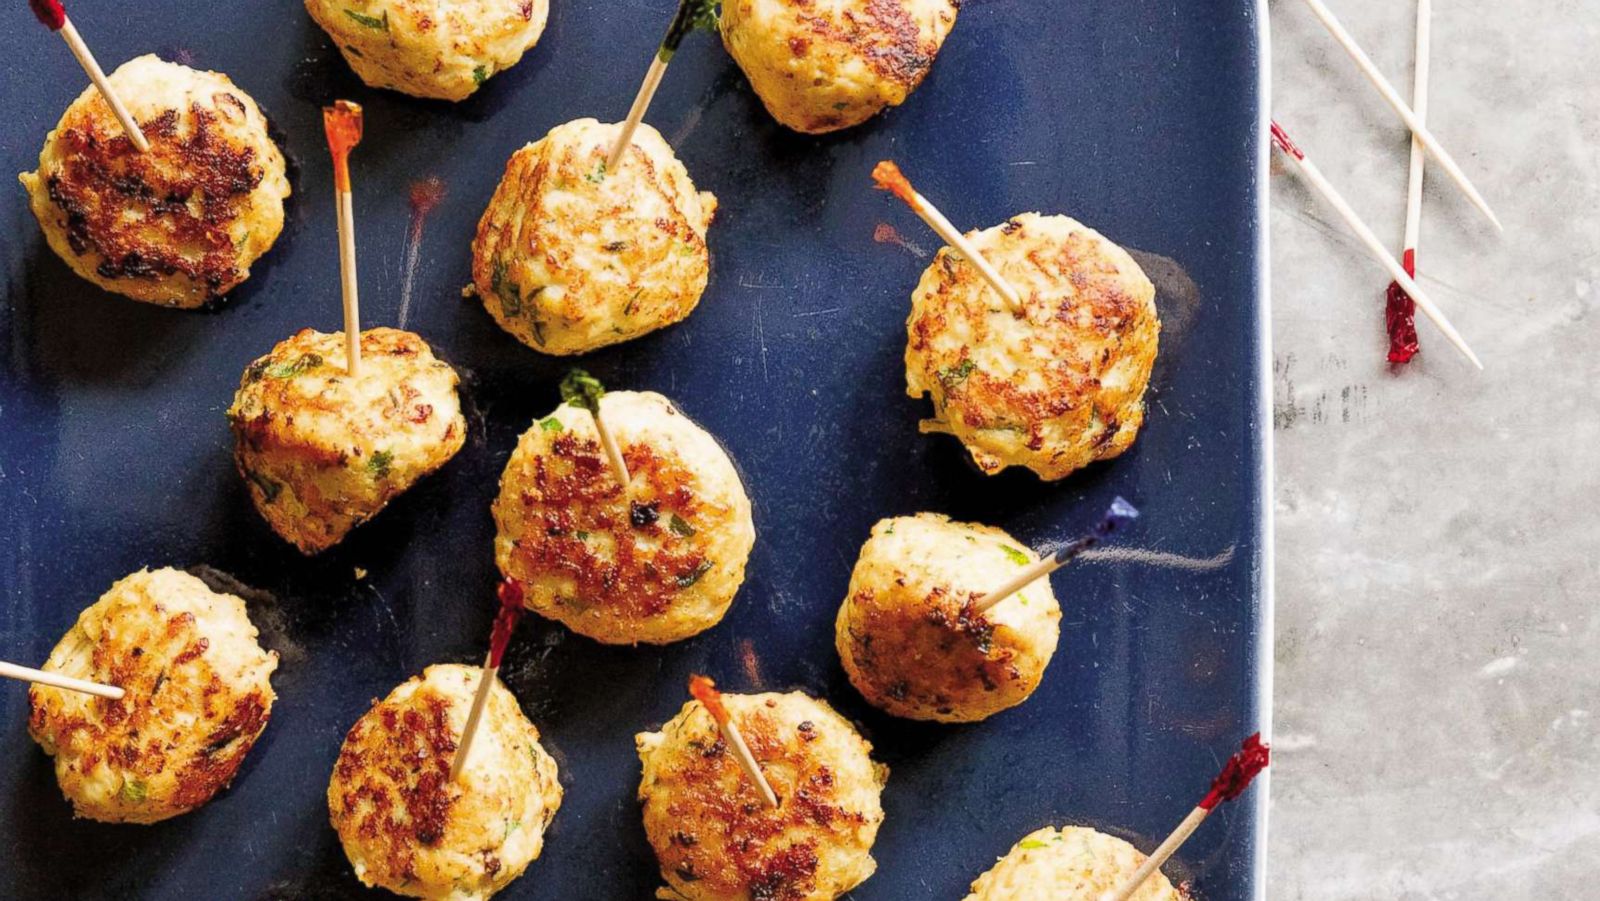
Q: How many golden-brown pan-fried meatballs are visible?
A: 12